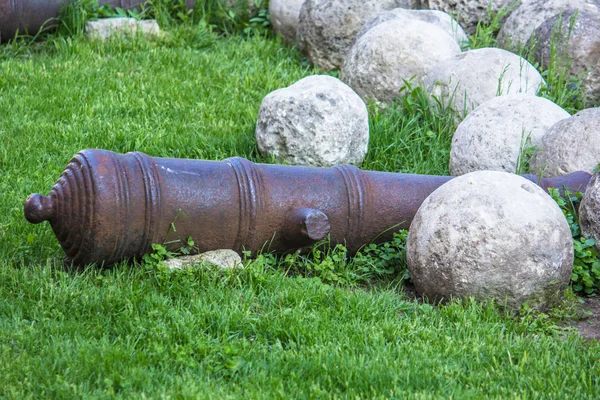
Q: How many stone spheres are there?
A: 13